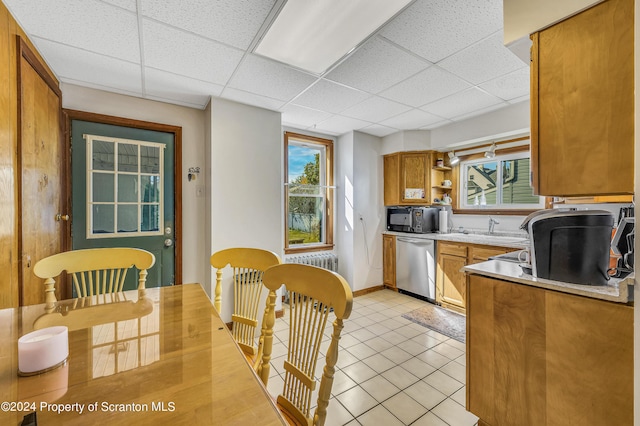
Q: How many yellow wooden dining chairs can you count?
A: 3